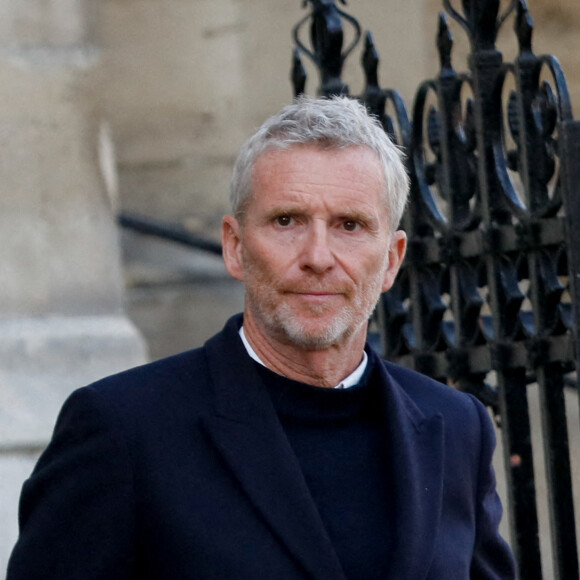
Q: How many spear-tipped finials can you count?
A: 4